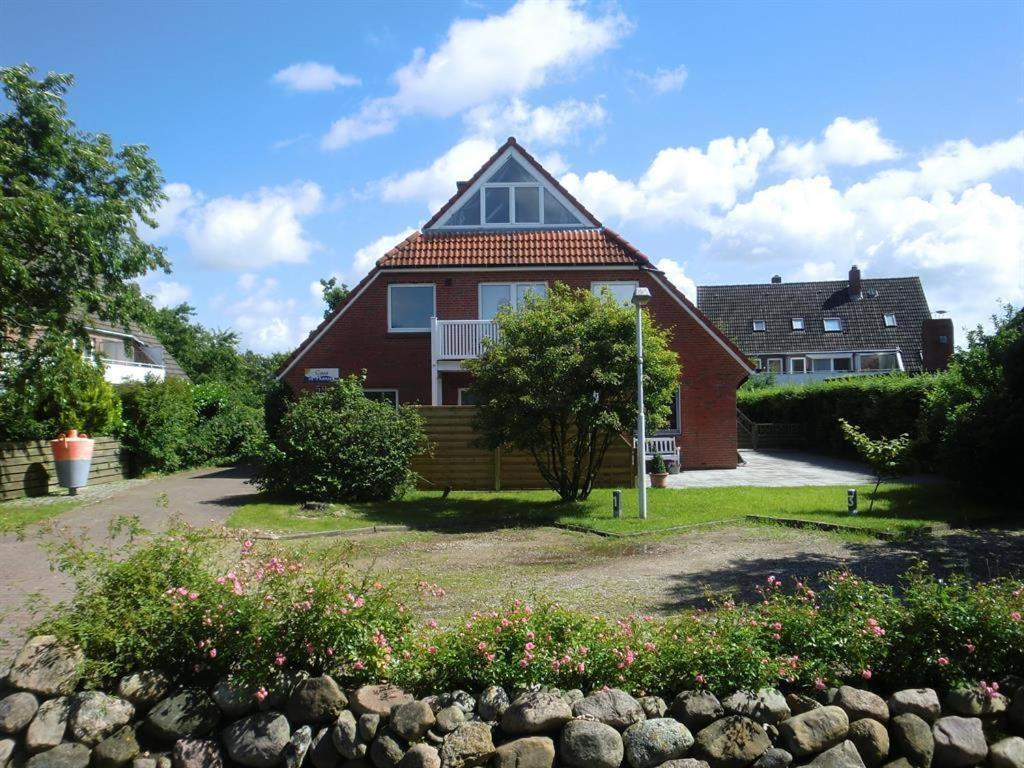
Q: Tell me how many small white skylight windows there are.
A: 4